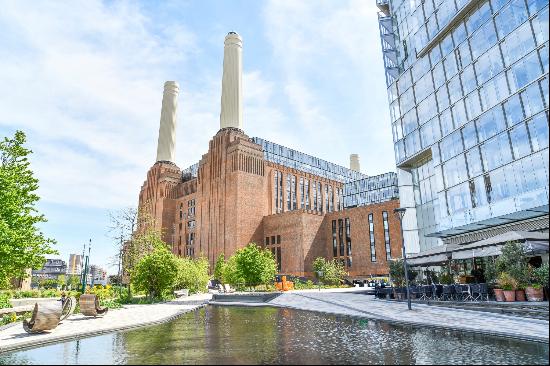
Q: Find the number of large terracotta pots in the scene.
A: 4